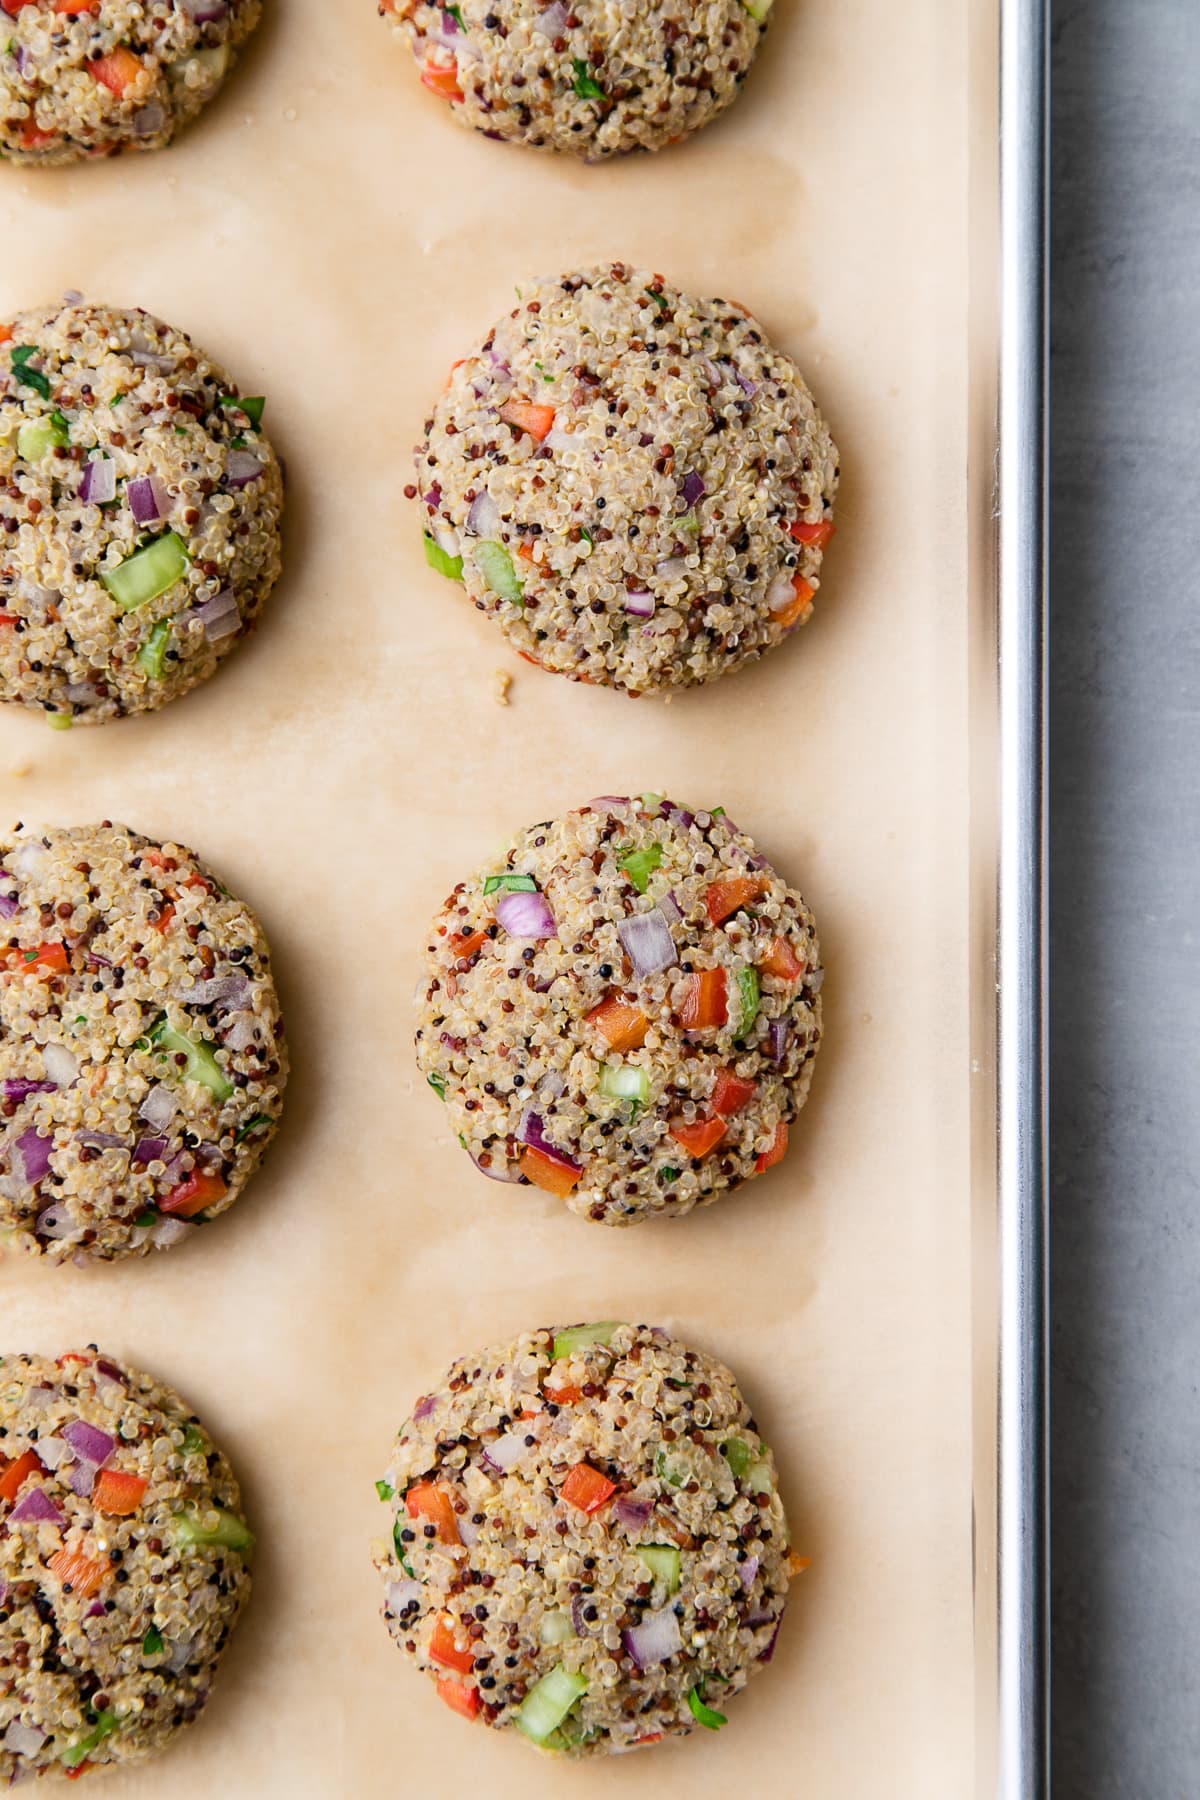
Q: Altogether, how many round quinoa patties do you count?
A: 8